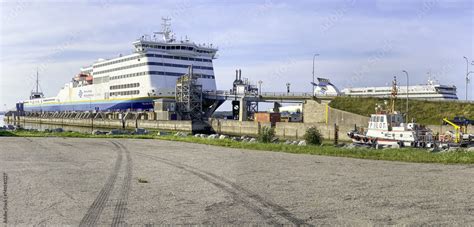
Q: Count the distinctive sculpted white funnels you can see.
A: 1